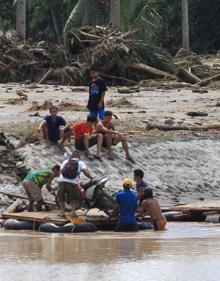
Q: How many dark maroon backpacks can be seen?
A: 1